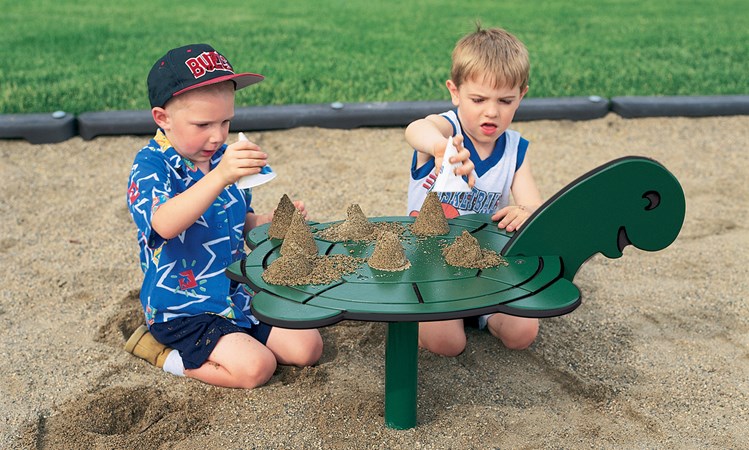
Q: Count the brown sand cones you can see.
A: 7